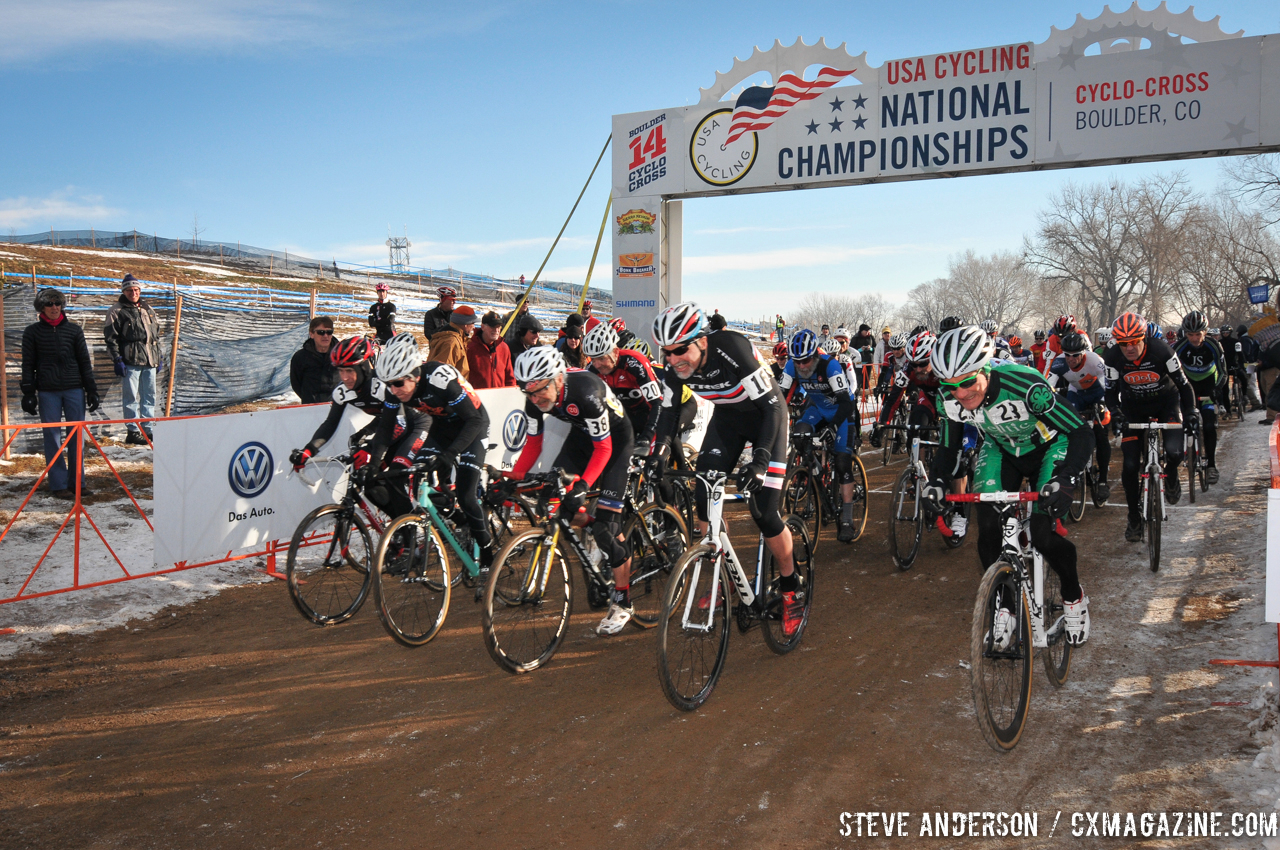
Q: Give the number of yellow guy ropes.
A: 2